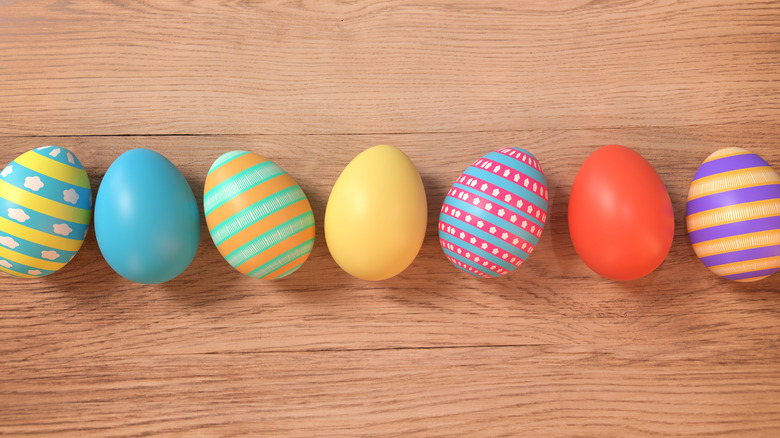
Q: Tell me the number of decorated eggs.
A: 4